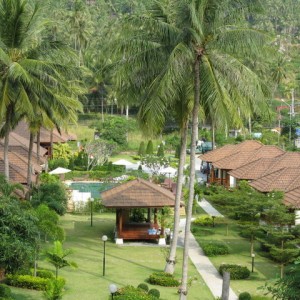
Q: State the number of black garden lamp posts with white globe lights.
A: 4